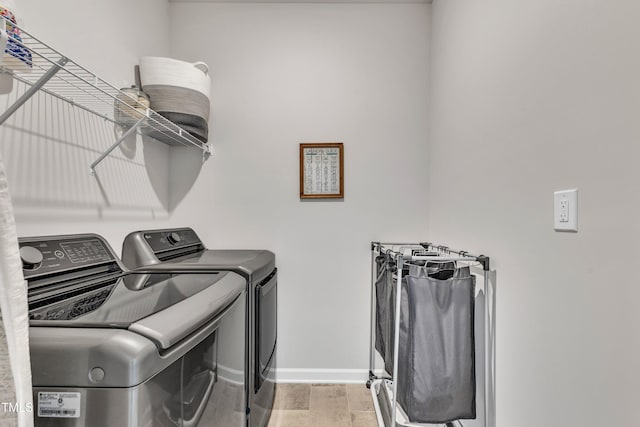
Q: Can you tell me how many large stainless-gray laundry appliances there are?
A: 2